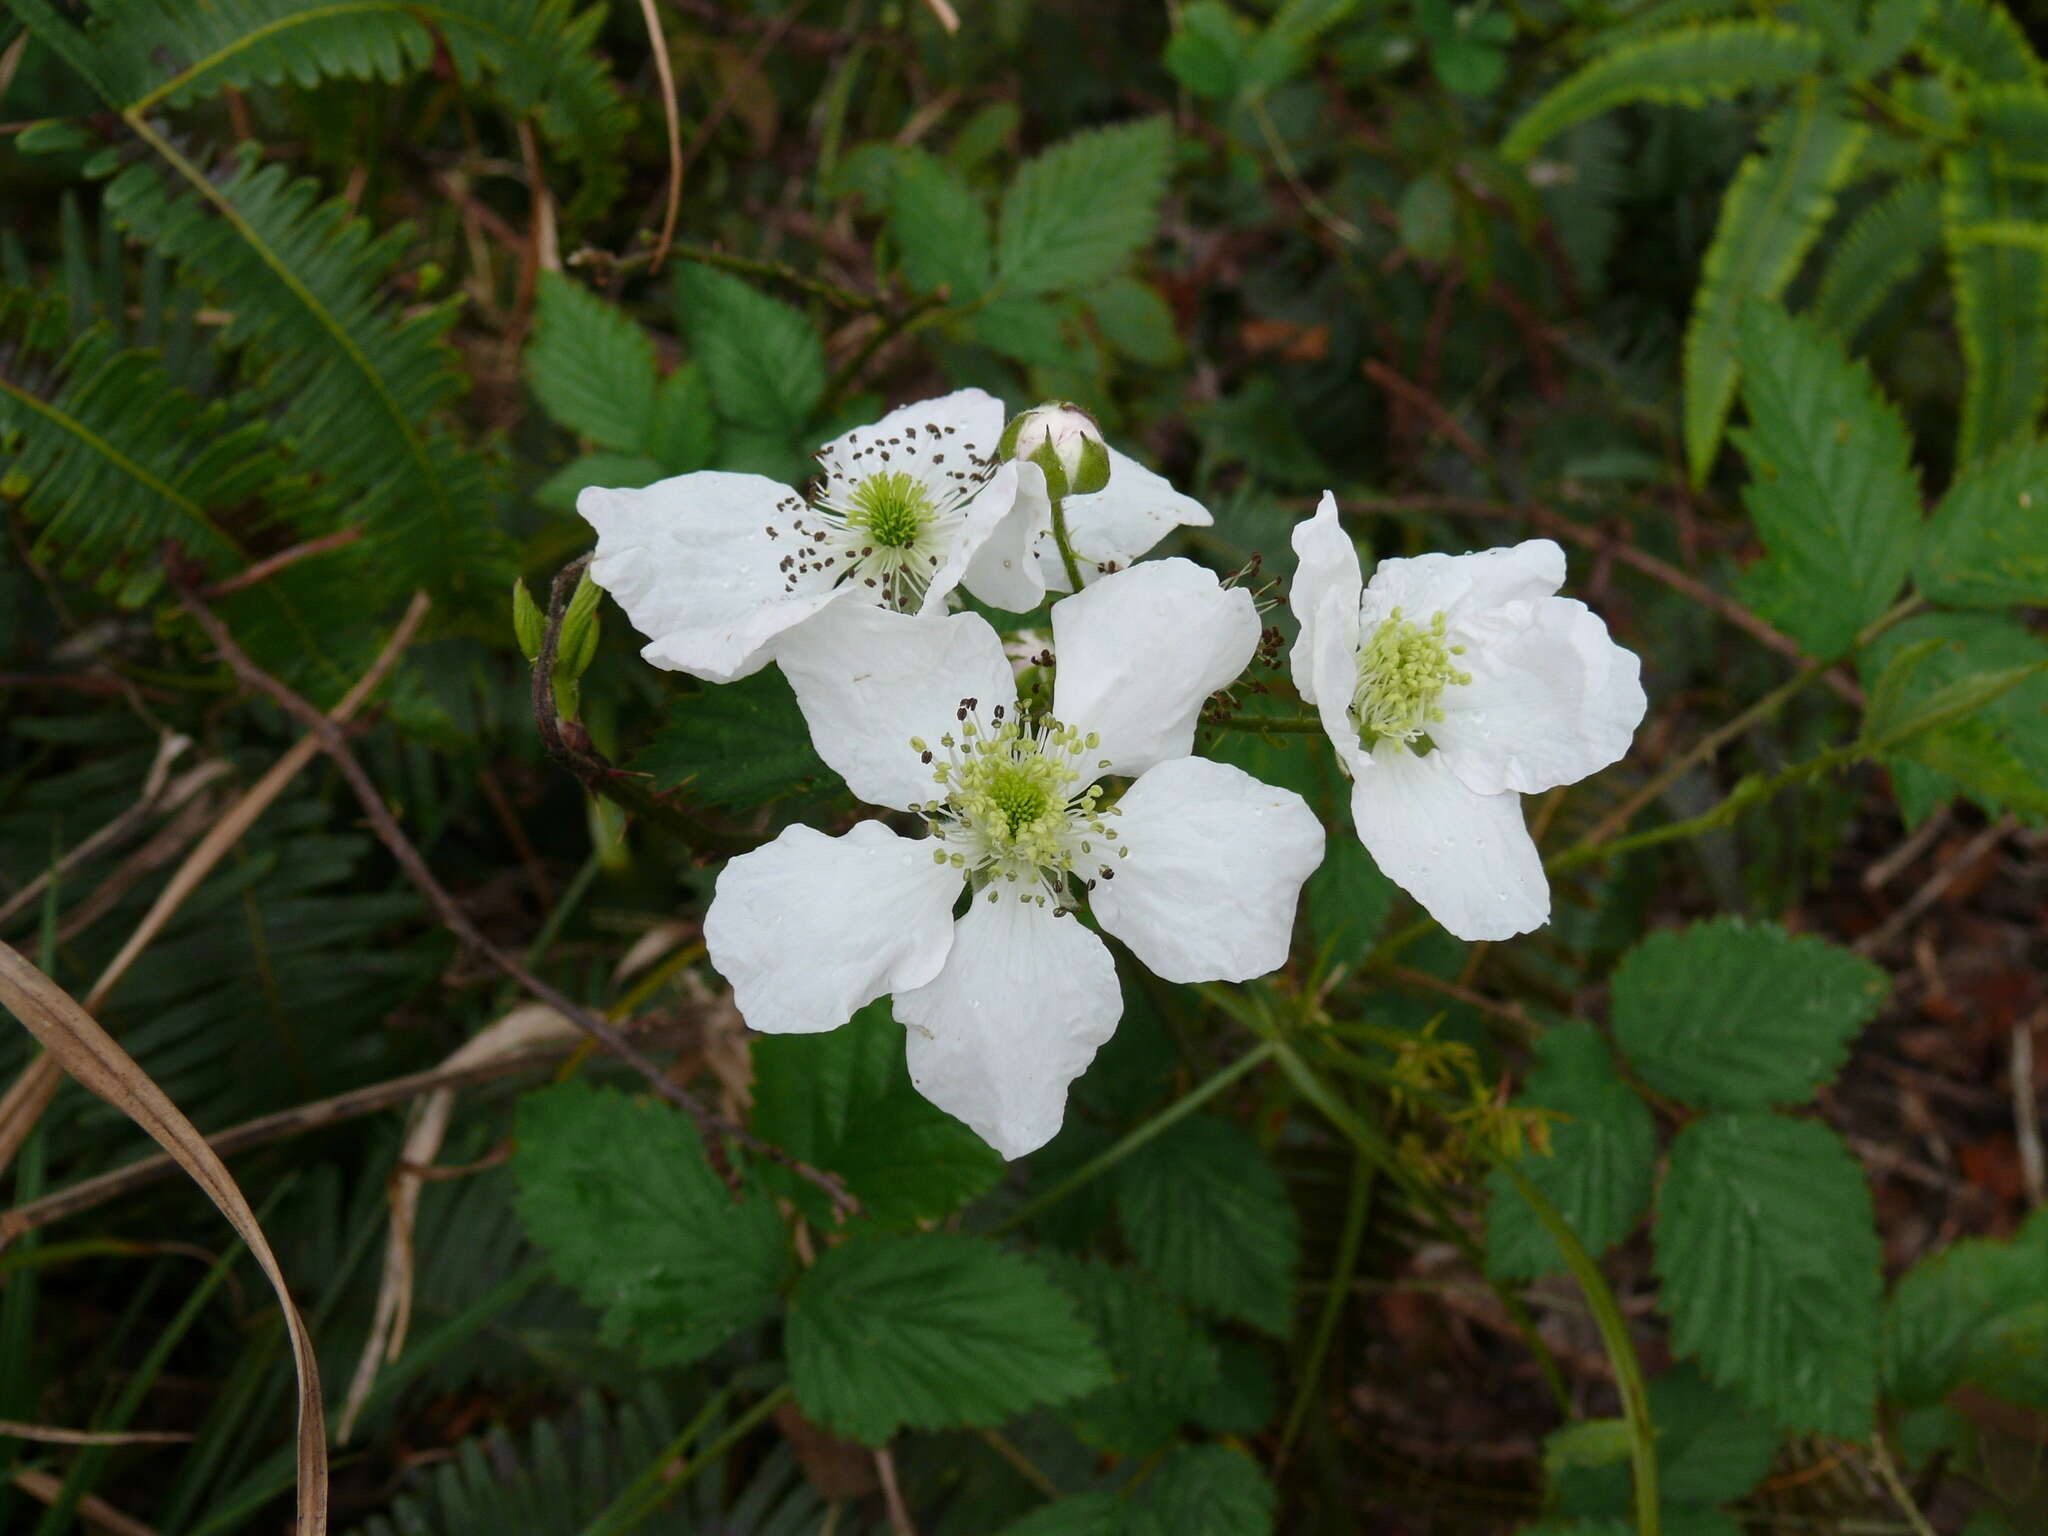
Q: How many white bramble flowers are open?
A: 3